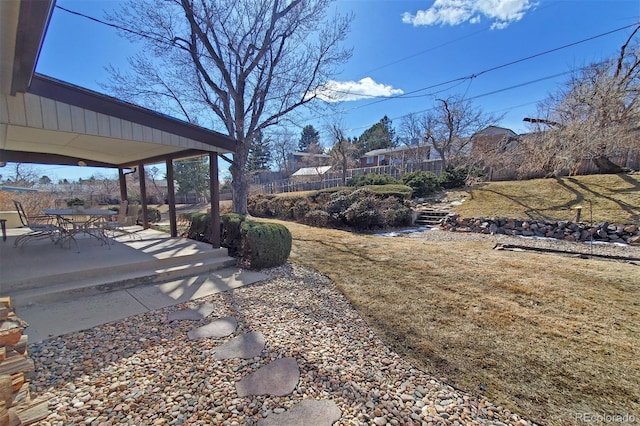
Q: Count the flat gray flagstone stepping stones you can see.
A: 5